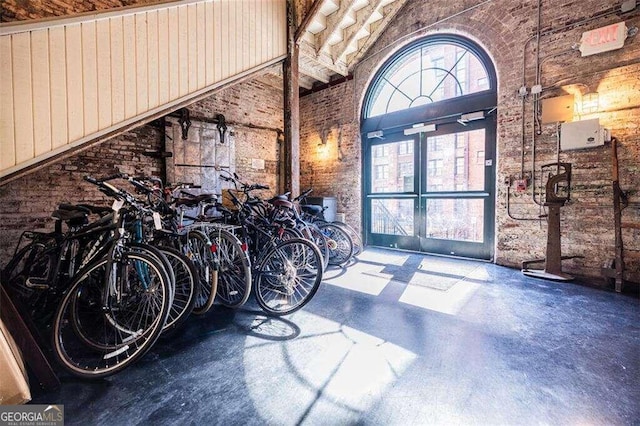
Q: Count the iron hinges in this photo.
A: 2